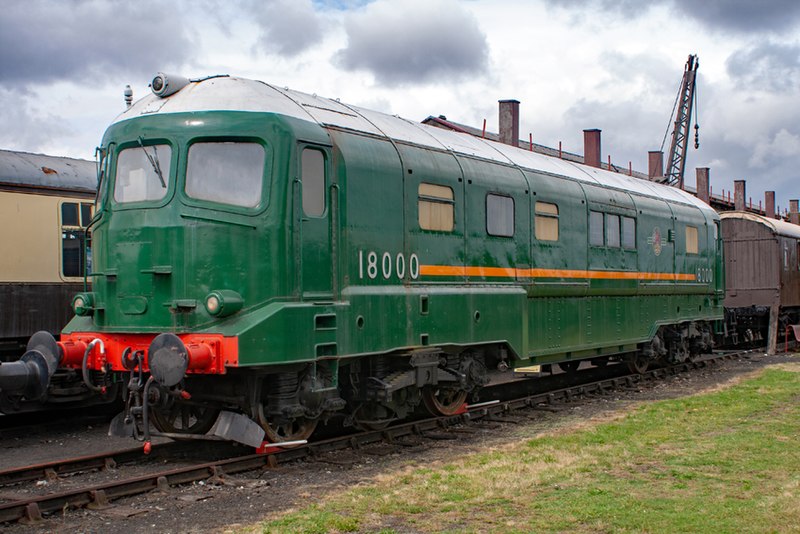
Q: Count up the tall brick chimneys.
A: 7